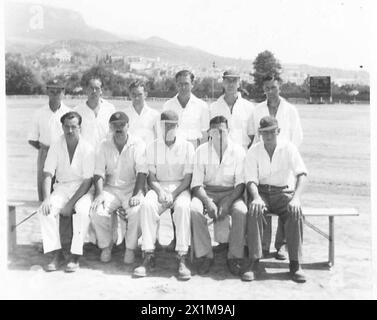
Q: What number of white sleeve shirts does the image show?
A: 11